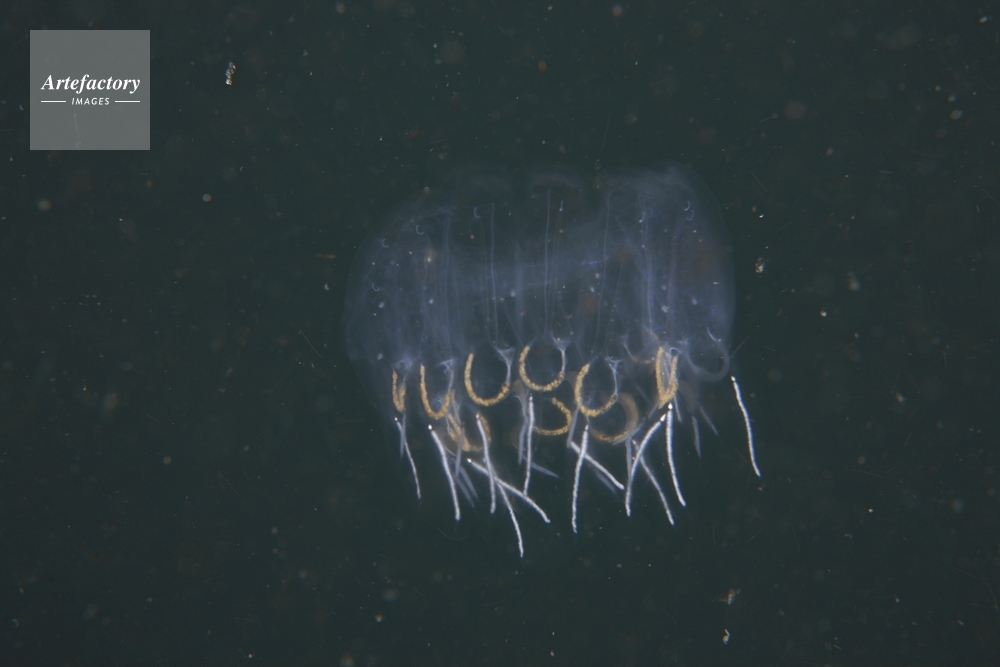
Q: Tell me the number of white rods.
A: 12